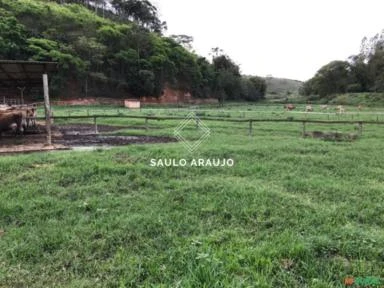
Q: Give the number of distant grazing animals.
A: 5